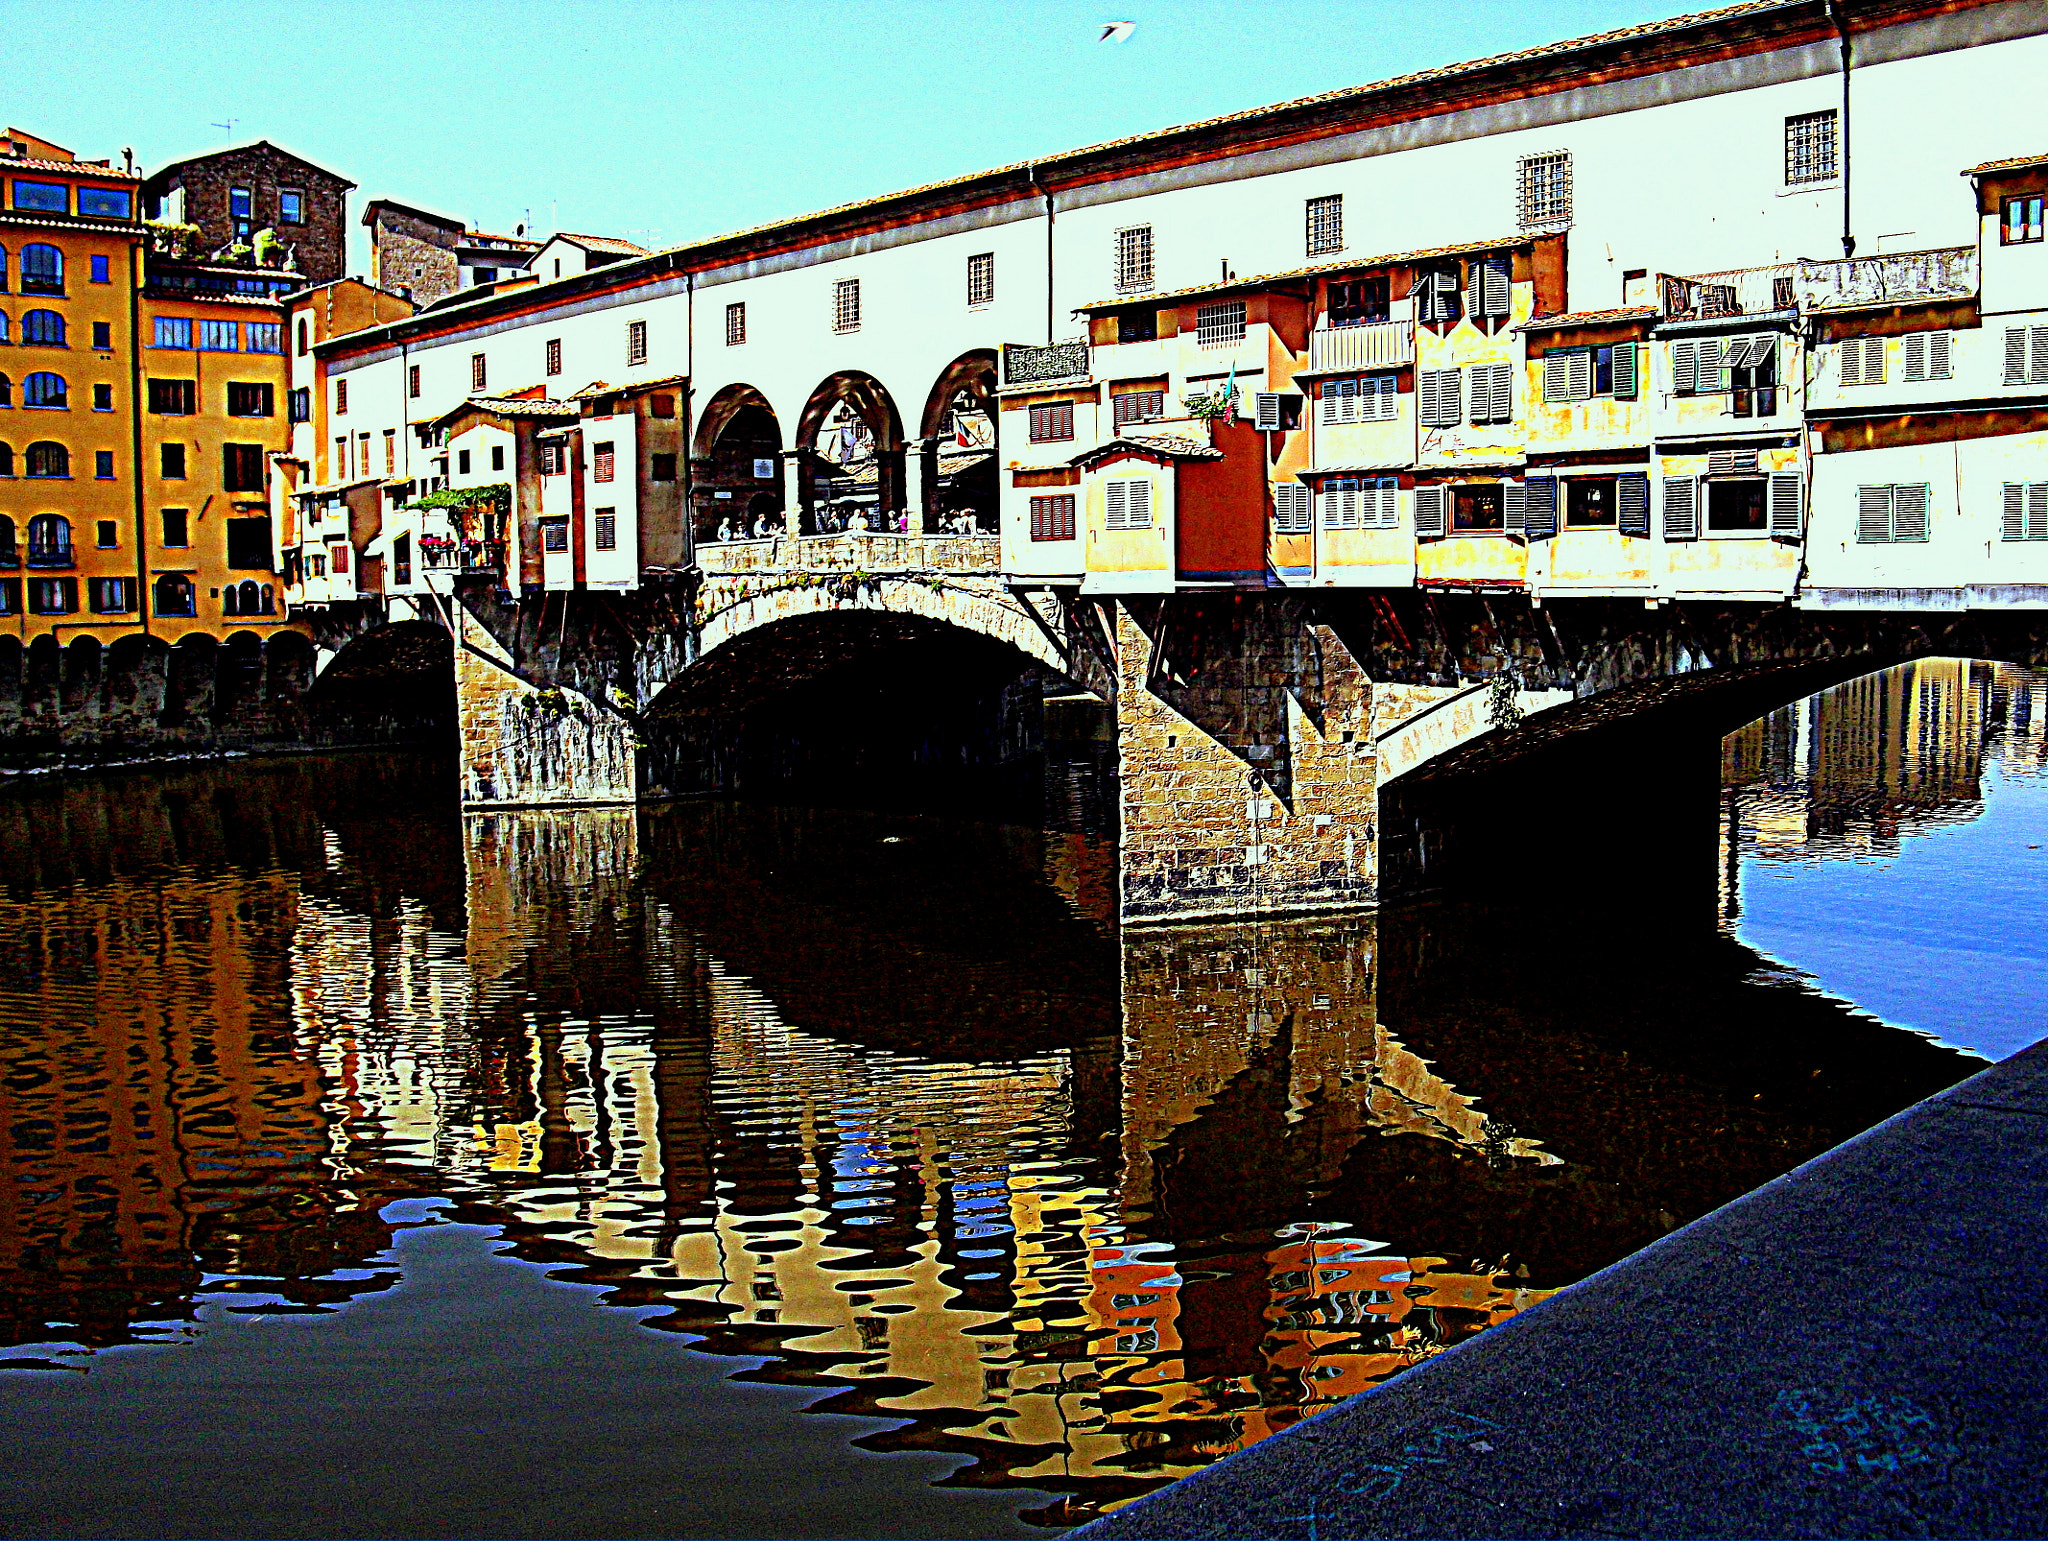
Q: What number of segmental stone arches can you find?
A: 3